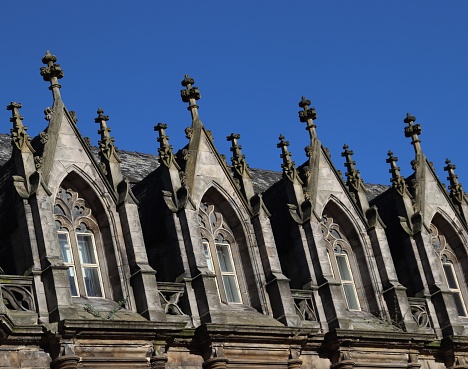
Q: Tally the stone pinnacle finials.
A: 12